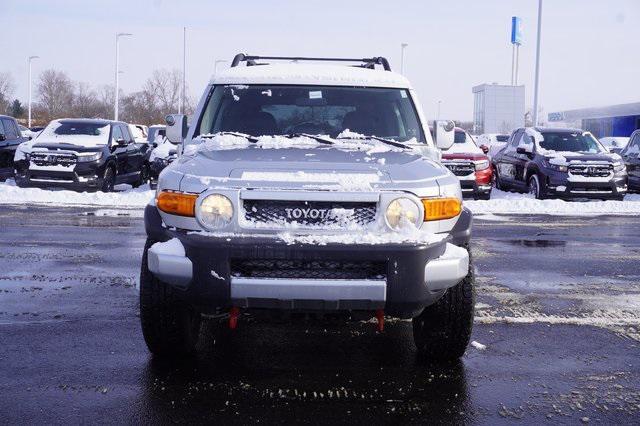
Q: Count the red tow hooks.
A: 2